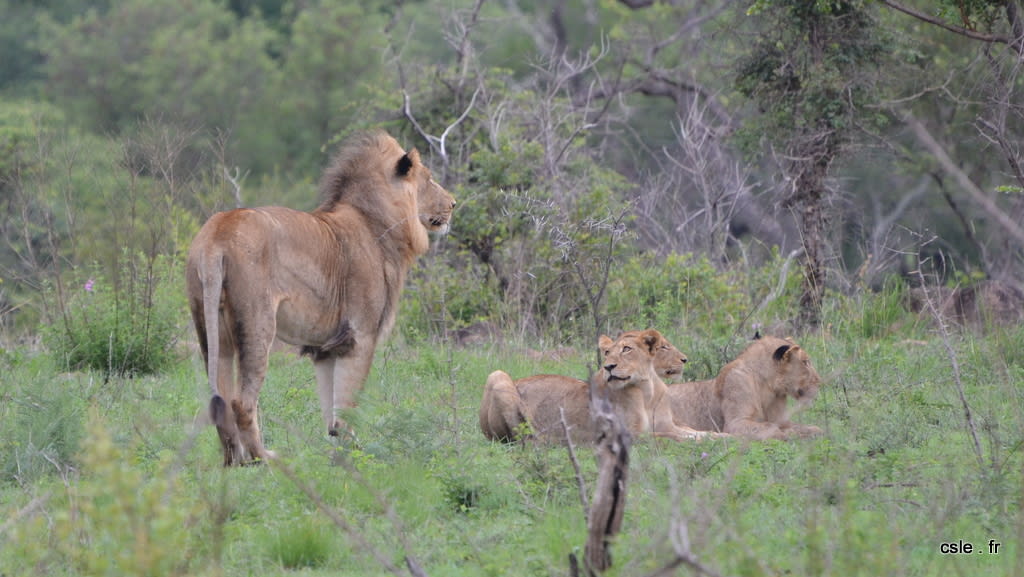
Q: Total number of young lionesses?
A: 3